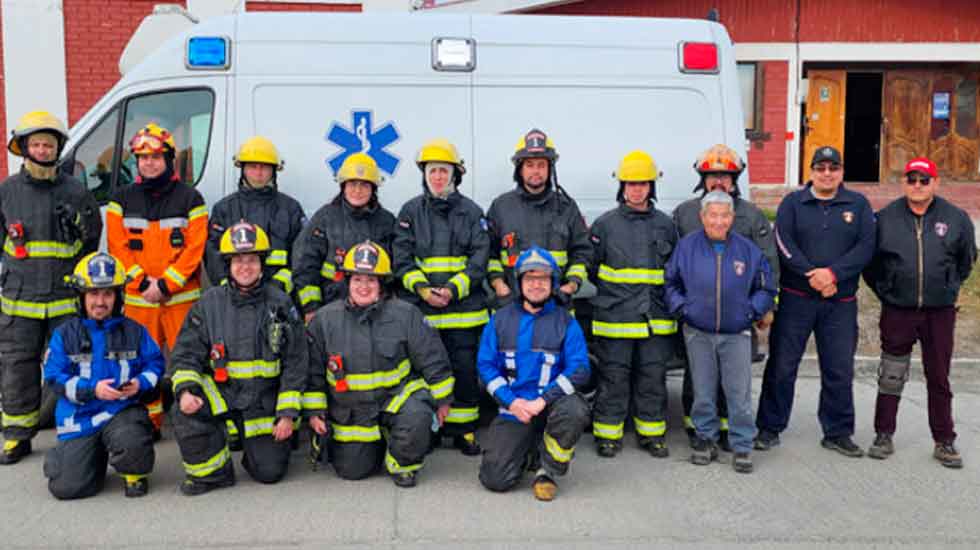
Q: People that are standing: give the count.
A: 11